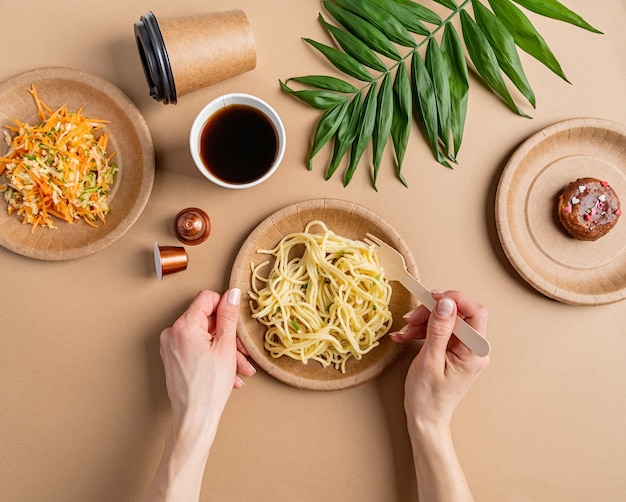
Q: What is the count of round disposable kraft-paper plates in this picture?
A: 3